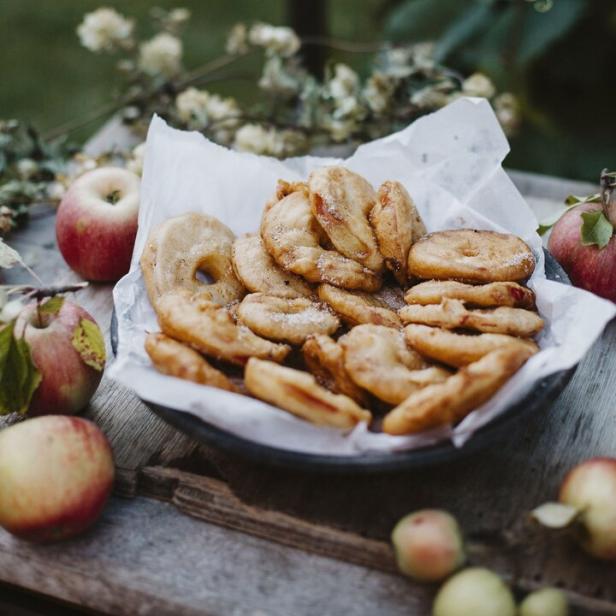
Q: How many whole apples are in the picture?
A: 8